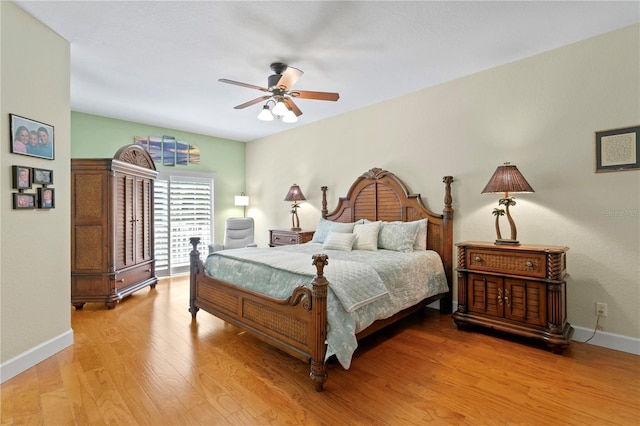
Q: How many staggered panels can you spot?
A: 5